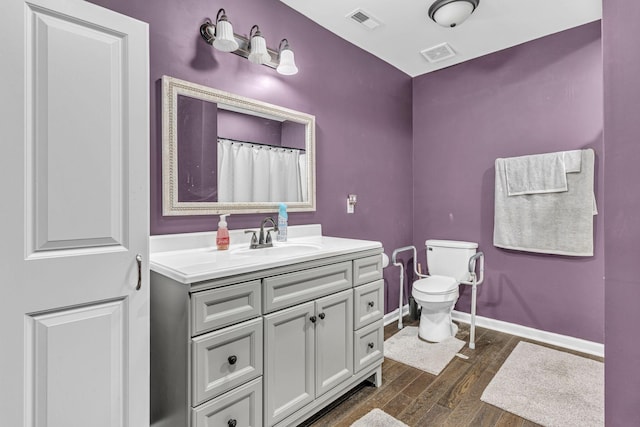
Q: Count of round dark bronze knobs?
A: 6